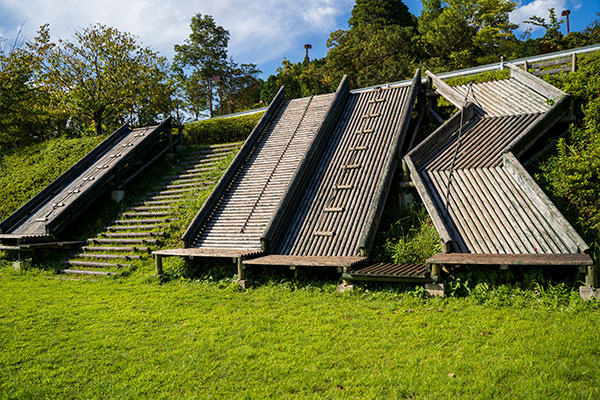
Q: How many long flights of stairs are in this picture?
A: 1